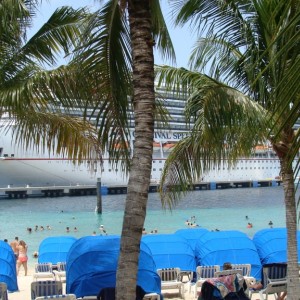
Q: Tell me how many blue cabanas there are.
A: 7